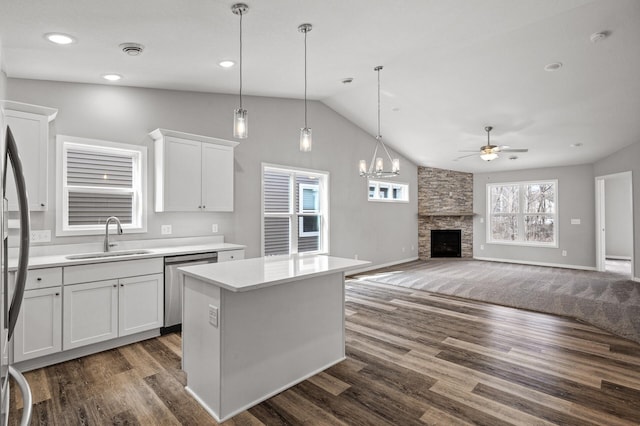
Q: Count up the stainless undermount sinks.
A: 1